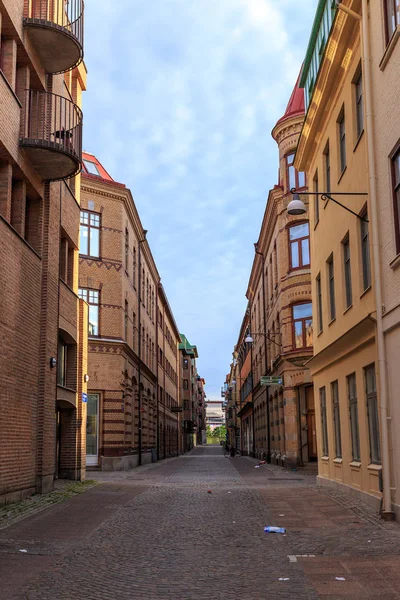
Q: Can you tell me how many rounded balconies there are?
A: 2